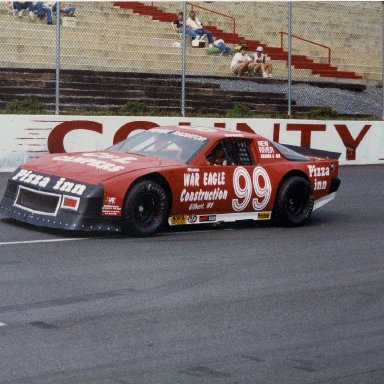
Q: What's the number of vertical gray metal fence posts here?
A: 3